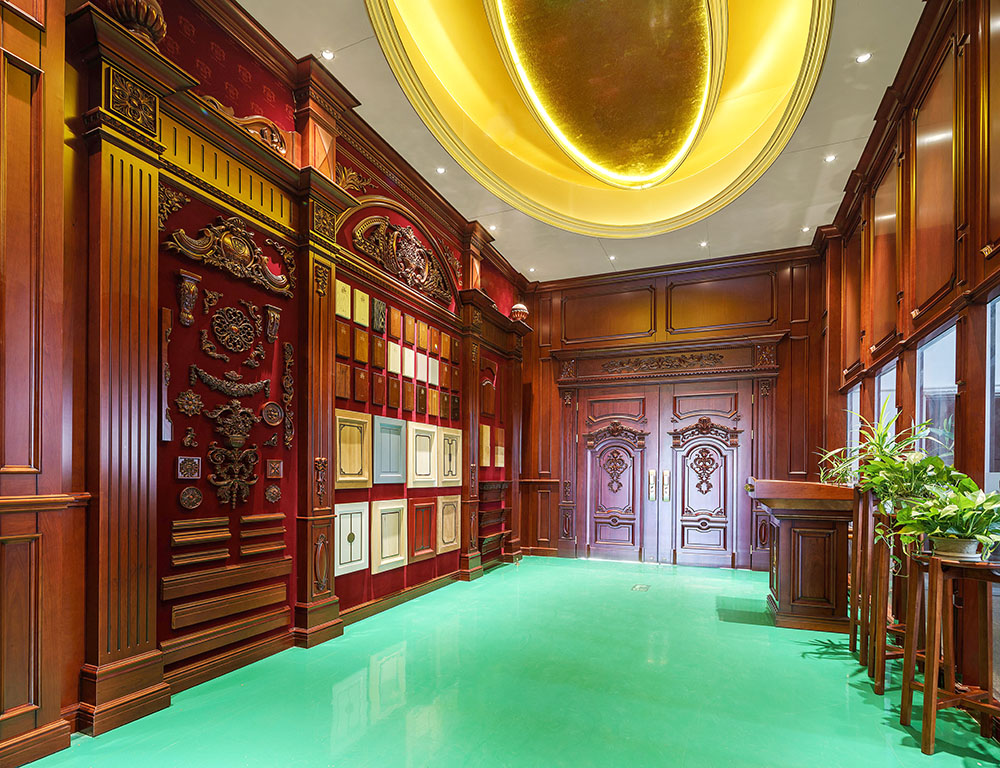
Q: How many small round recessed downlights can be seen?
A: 9